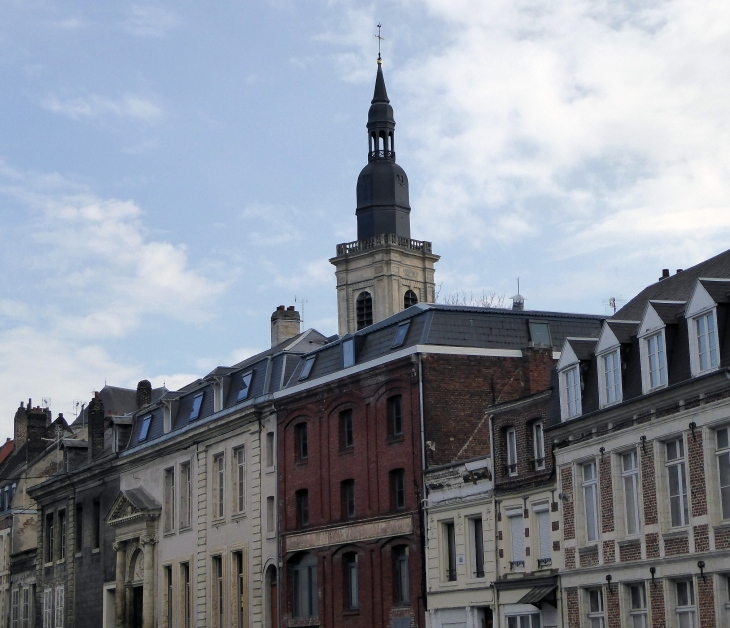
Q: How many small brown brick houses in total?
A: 1